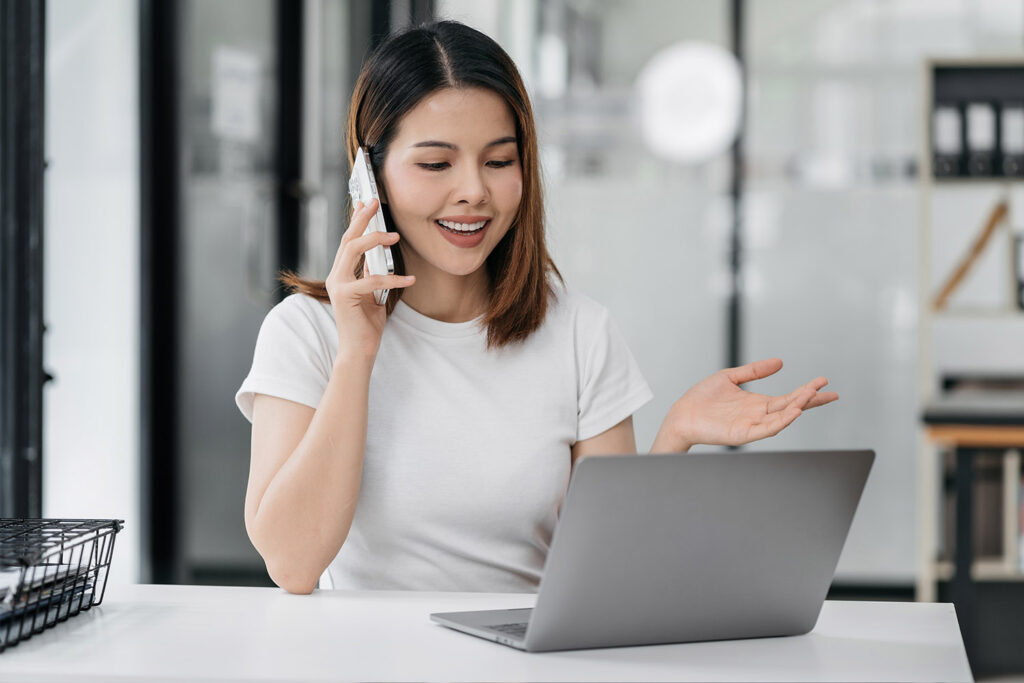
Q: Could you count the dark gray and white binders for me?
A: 3